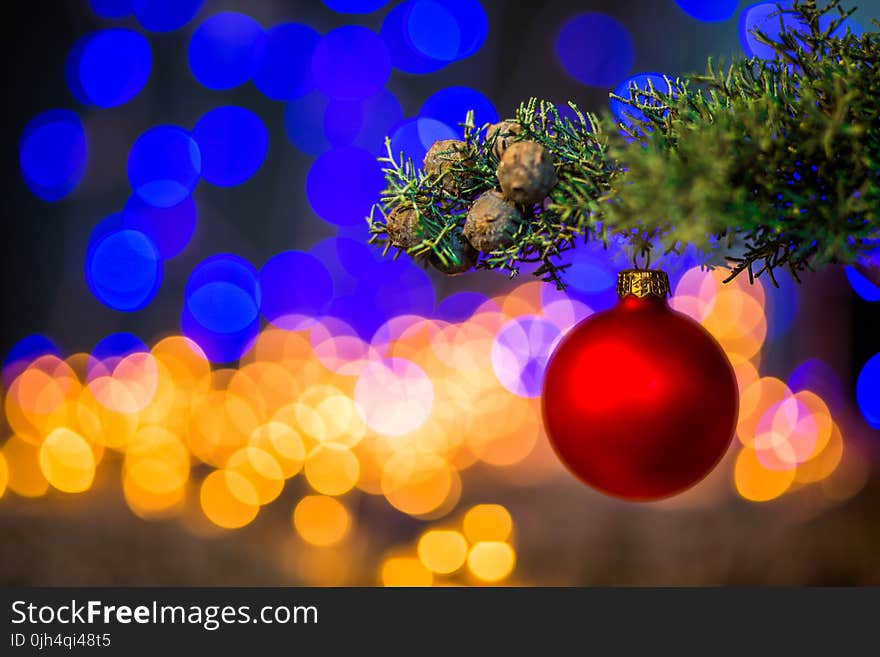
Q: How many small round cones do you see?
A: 6